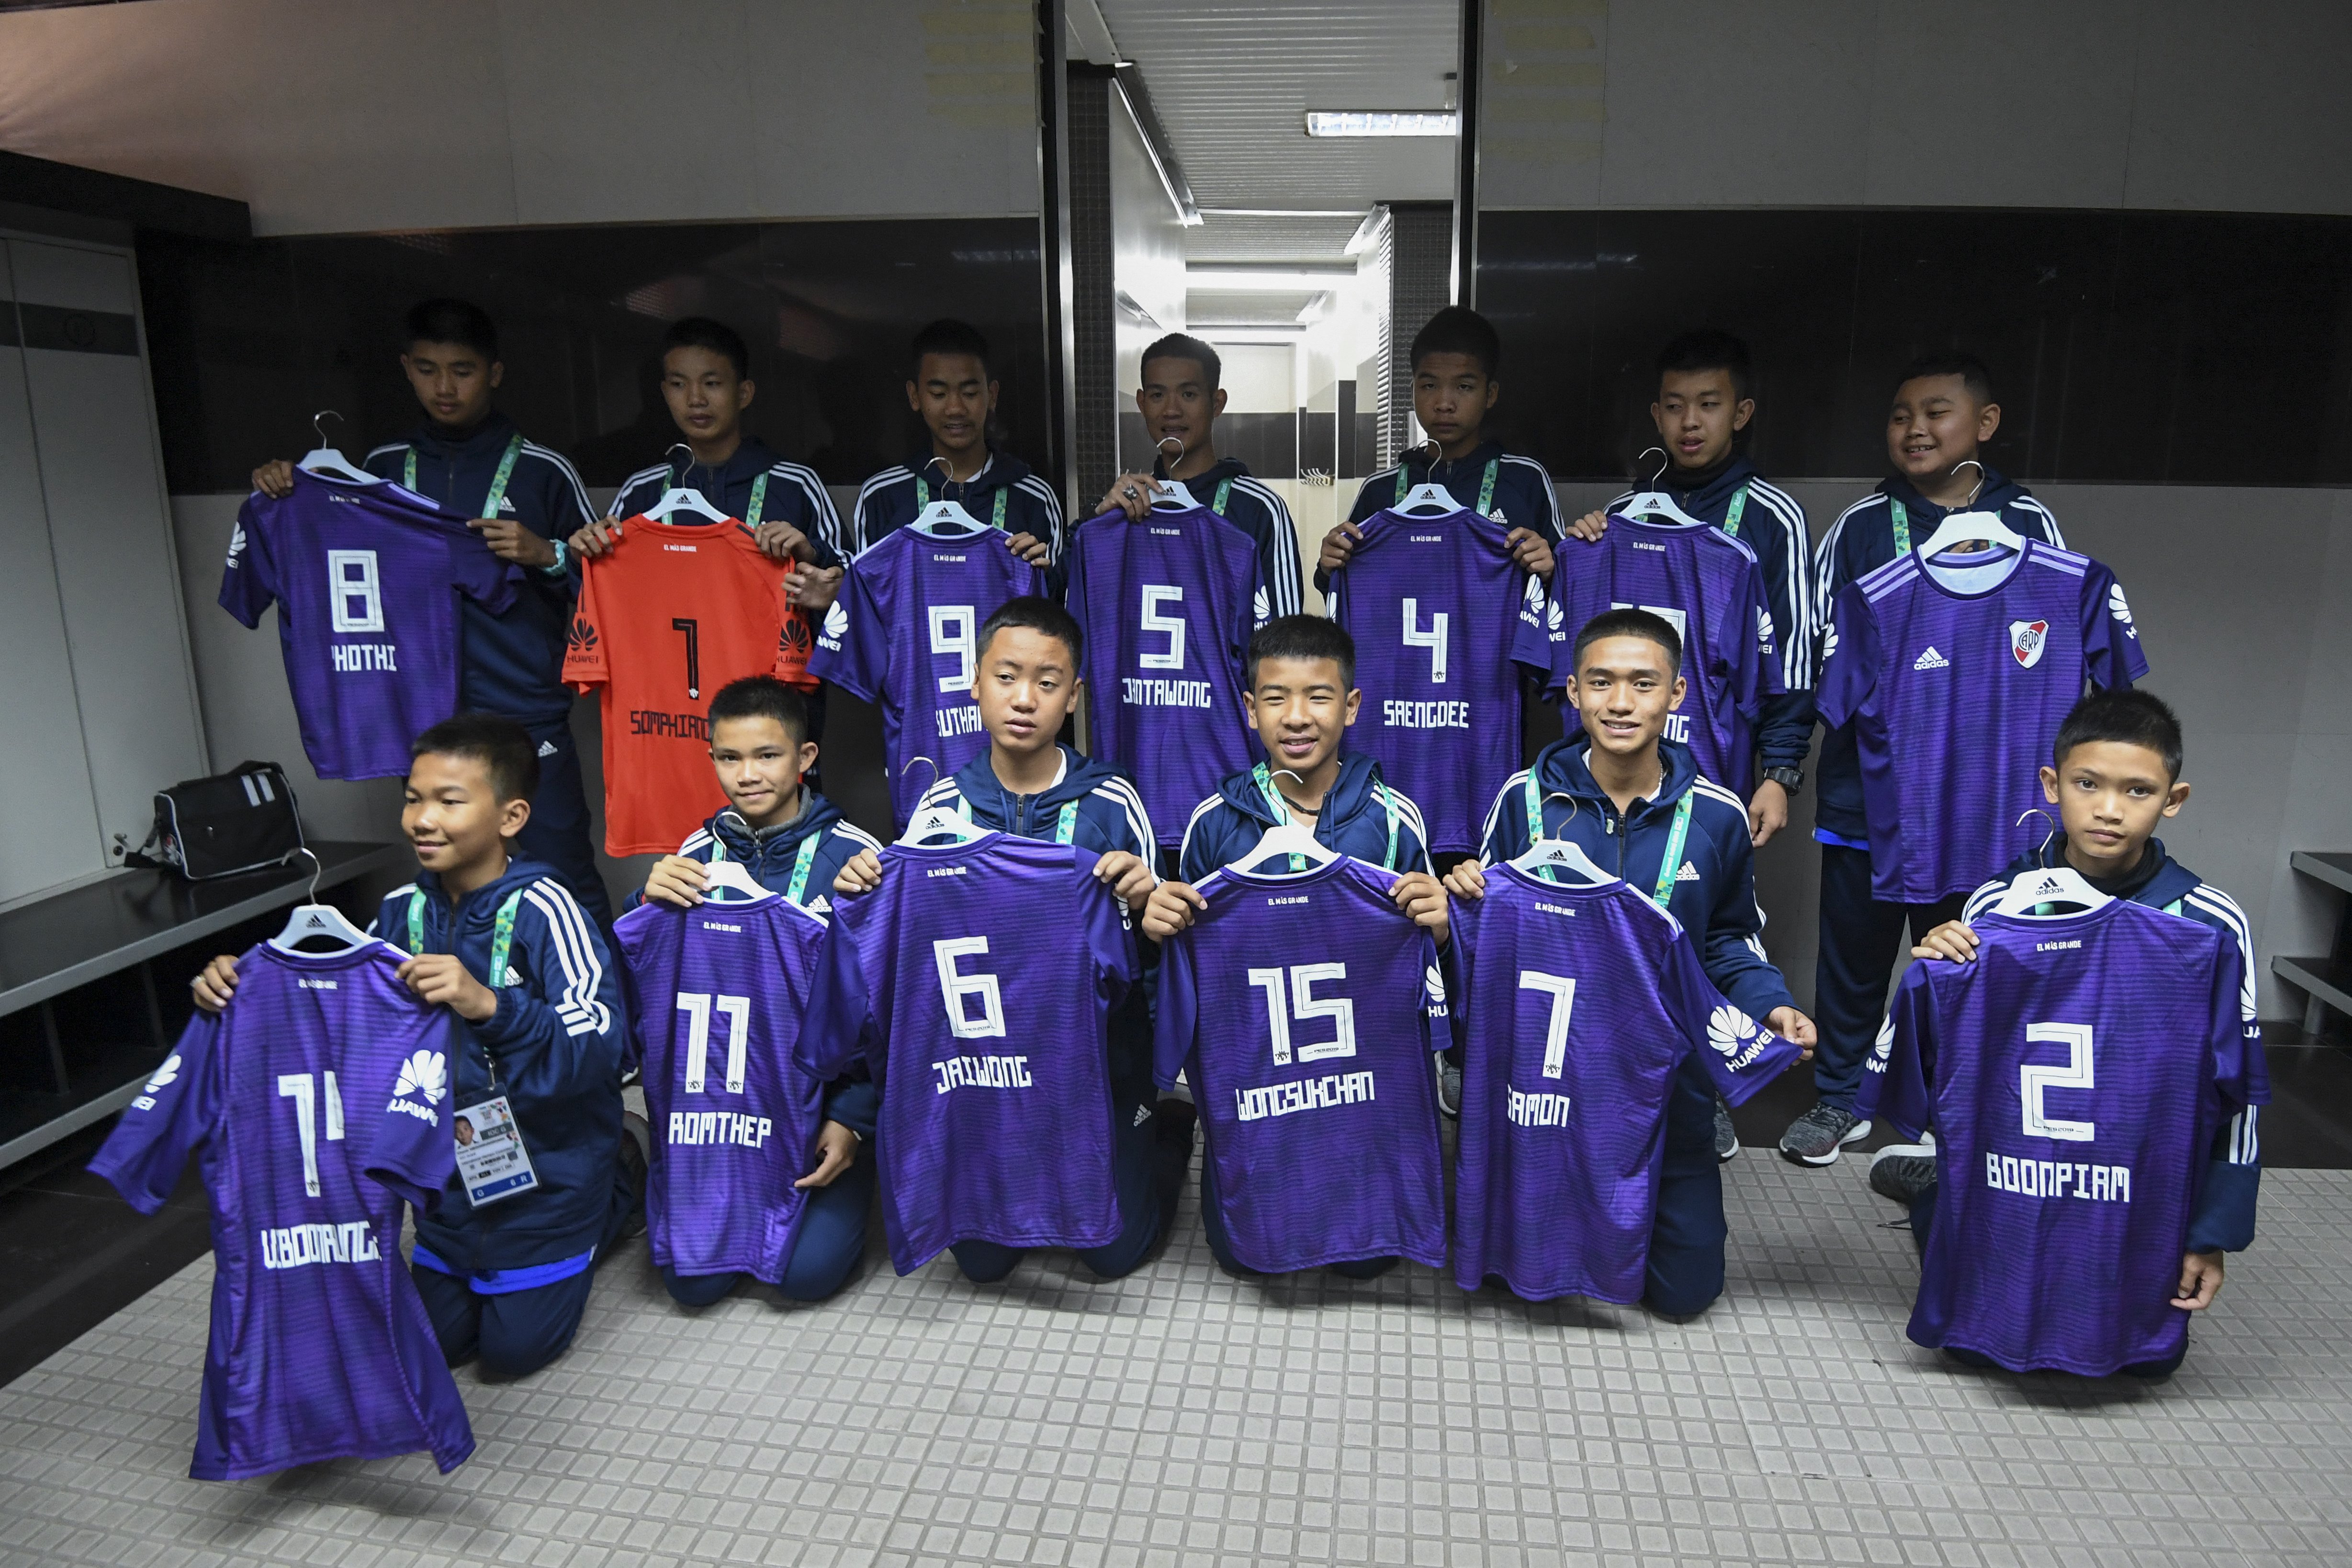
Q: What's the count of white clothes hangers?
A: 13